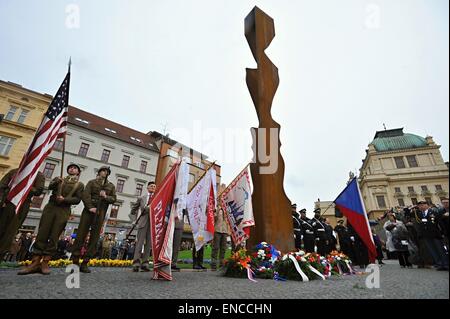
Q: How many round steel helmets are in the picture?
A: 2